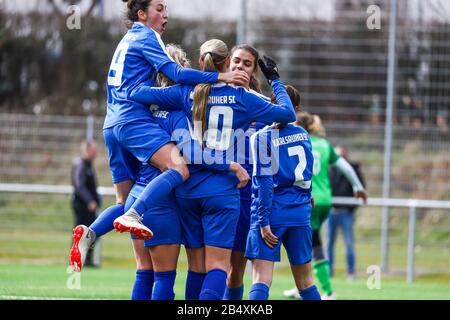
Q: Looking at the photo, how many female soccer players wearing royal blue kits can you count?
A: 5